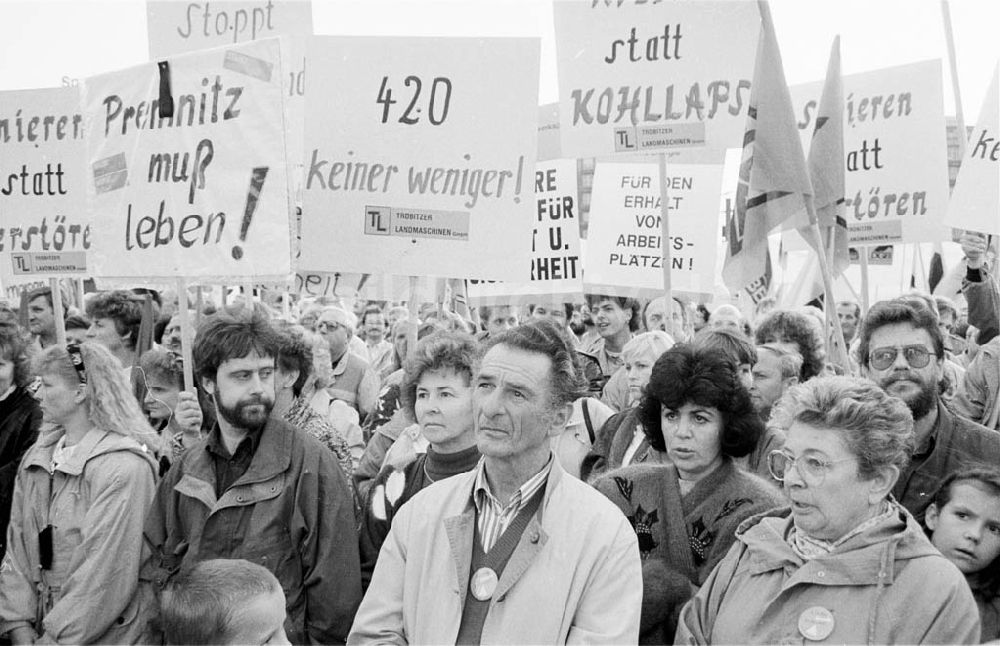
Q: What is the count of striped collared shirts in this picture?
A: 1